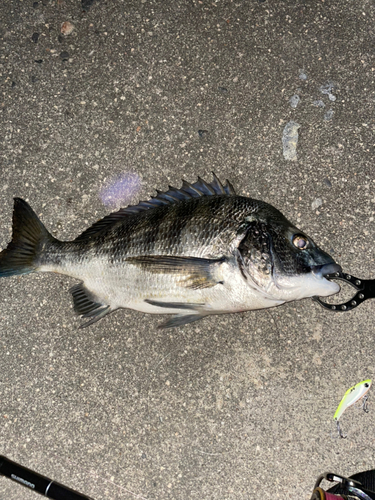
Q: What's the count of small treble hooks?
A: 2